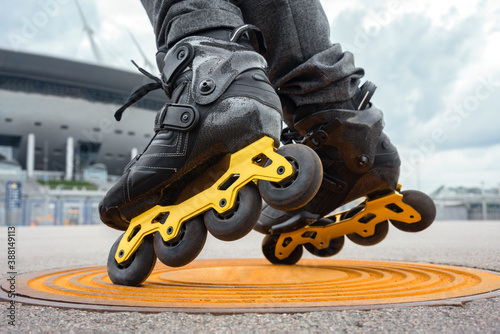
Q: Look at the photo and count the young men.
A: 1